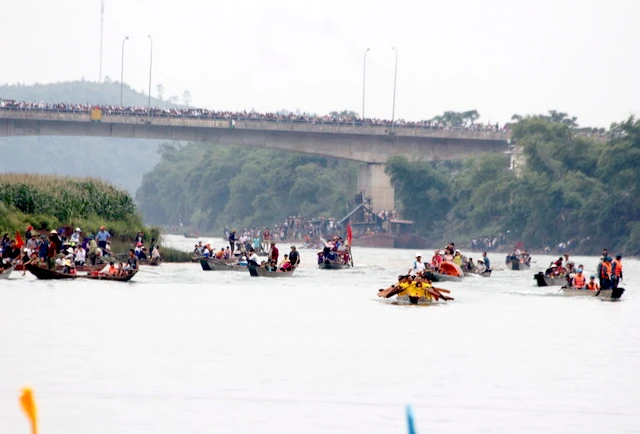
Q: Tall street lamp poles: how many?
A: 4